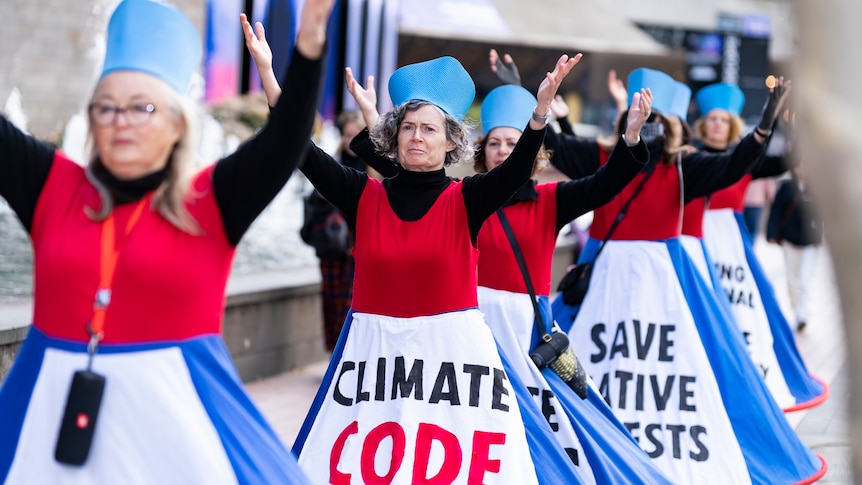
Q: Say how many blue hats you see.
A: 6